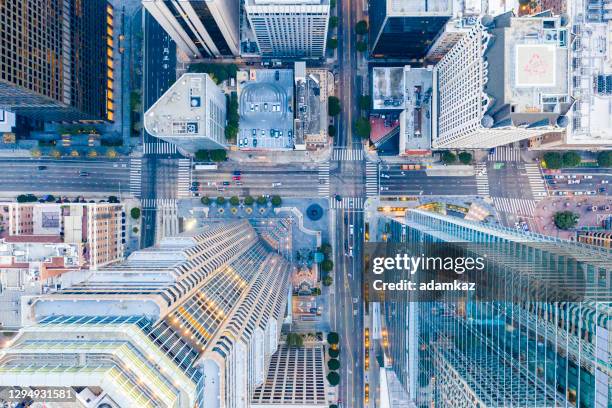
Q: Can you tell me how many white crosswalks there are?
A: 12